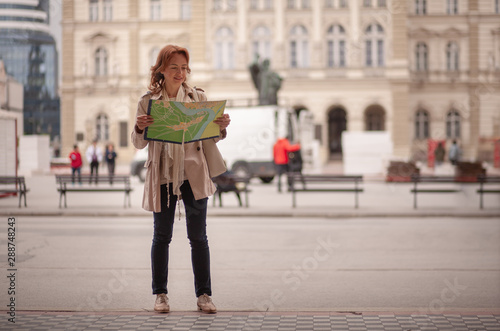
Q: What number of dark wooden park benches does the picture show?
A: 6